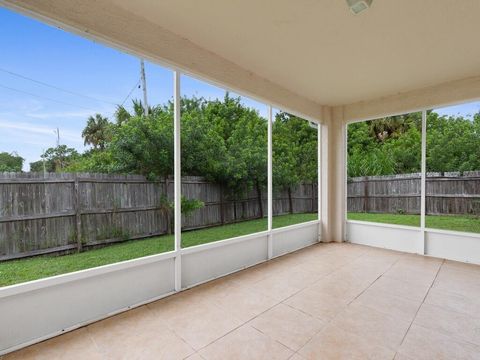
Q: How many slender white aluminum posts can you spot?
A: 3